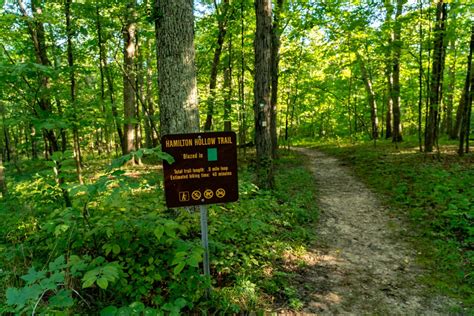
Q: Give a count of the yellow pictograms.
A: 4